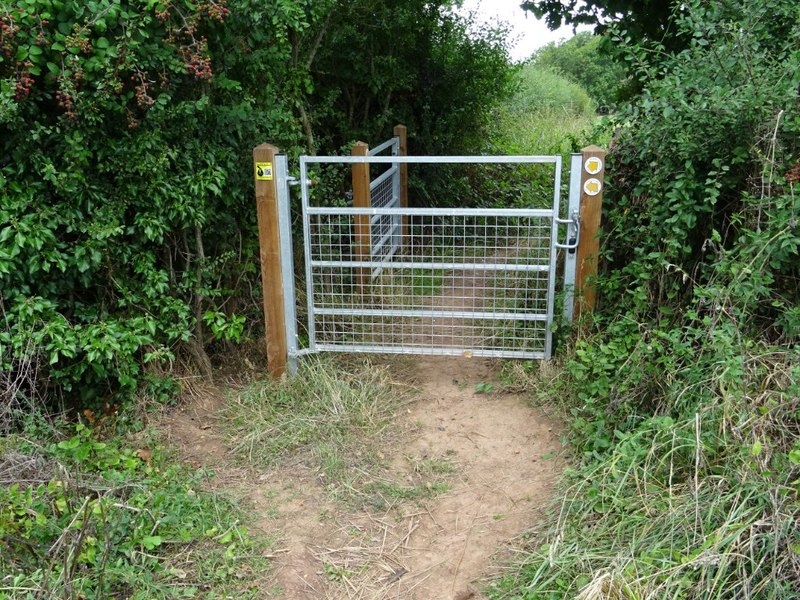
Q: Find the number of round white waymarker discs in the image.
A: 2